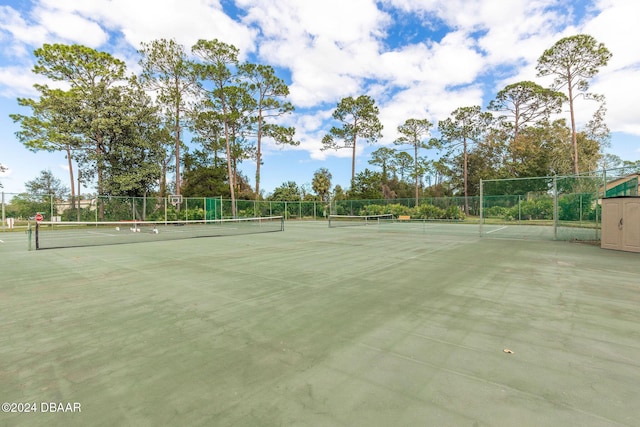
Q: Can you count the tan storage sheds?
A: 1